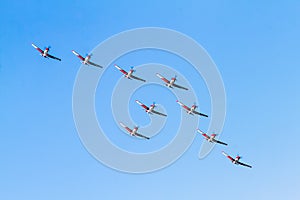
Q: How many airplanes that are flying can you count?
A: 9